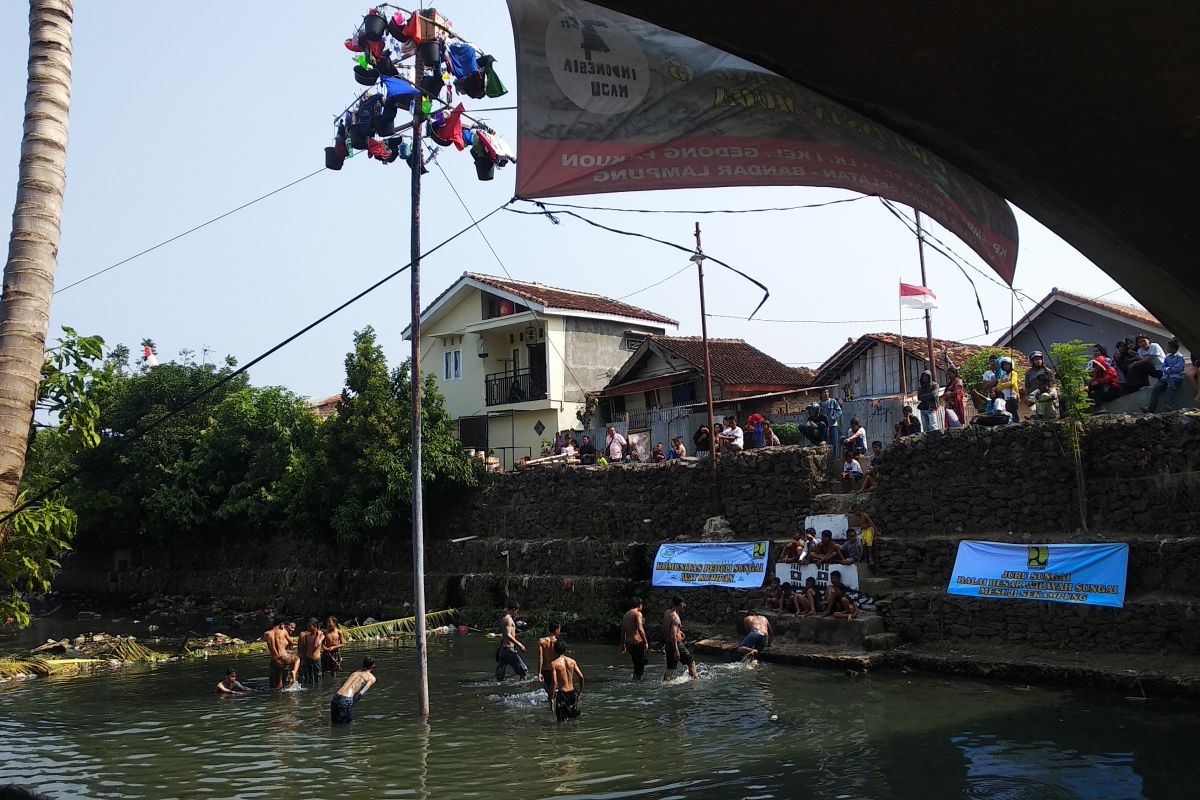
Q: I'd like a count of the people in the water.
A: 12